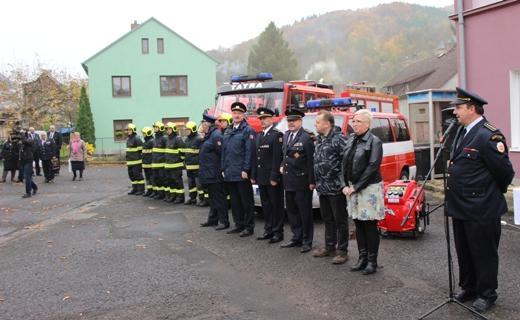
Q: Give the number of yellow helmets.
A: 6